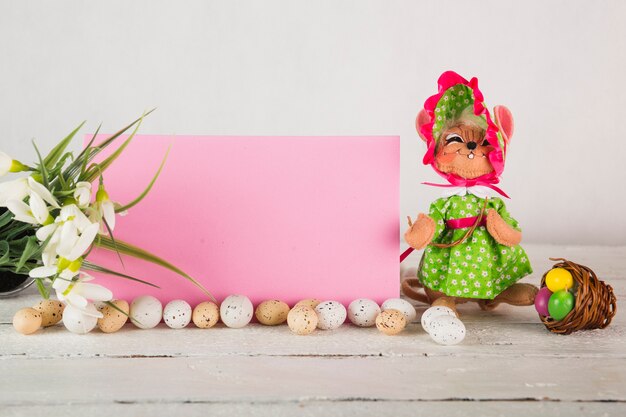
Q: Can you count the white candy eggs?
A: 9